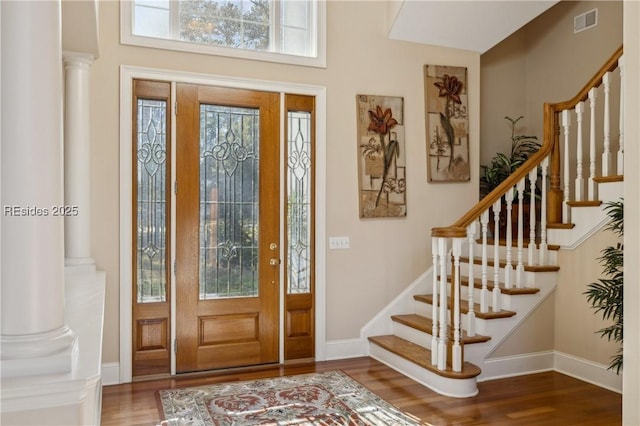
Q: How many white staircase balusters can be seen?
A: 15